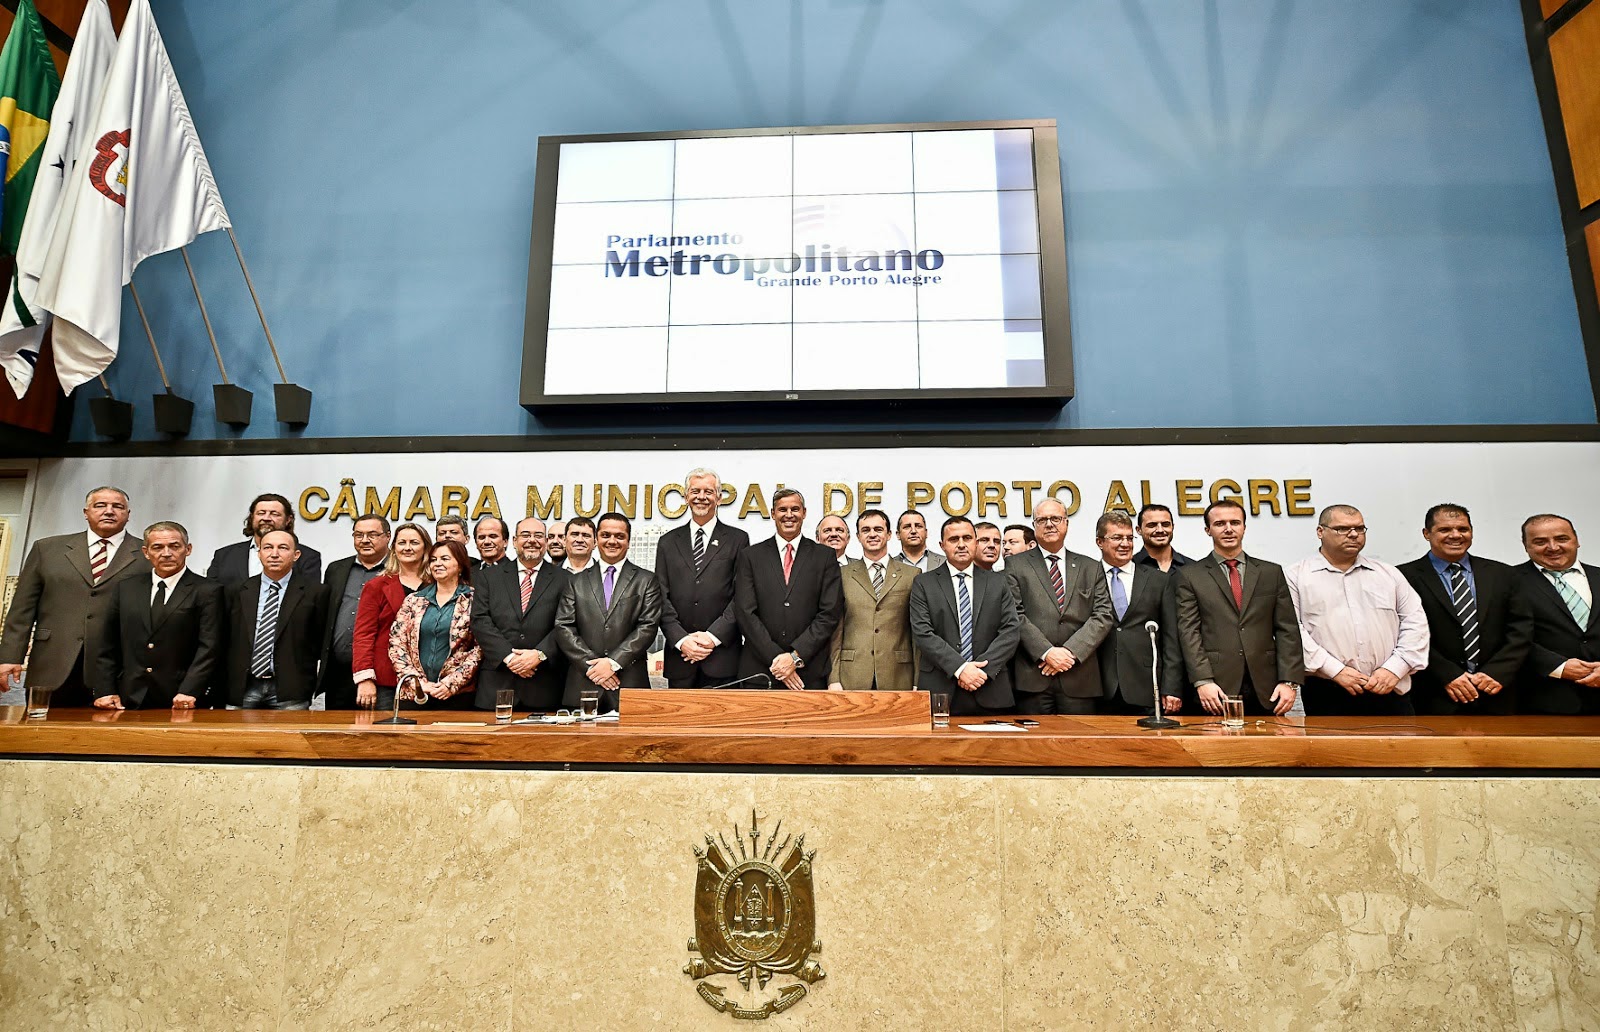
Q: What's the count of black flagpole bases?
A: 4